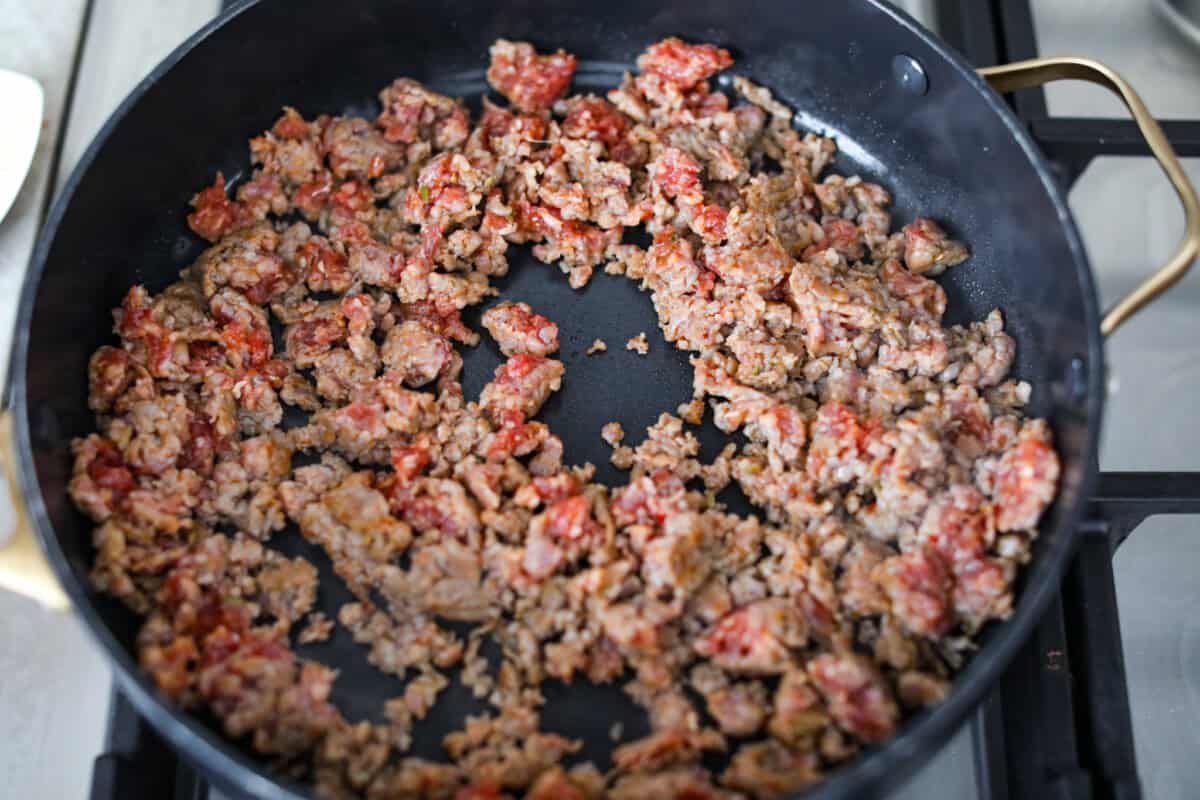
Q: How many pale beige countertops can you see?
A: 1